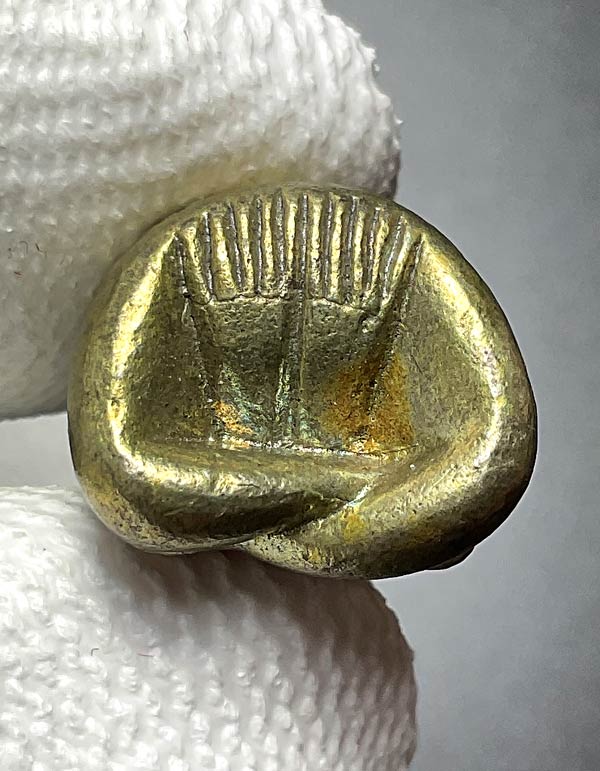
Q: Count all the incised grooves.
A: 11